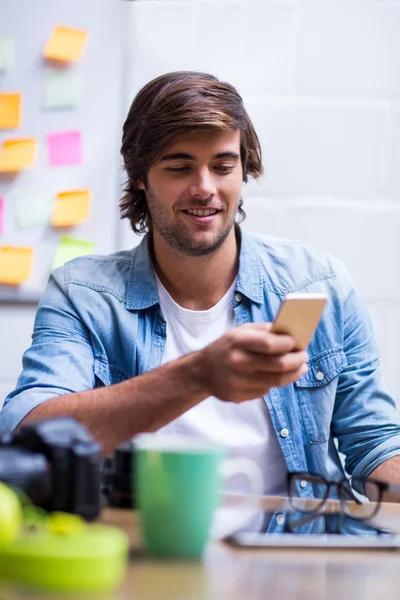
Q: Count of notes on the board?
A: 11